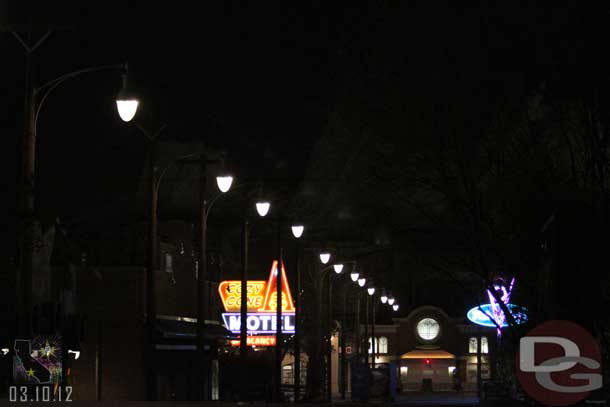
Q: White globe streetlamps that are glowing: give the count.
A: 12